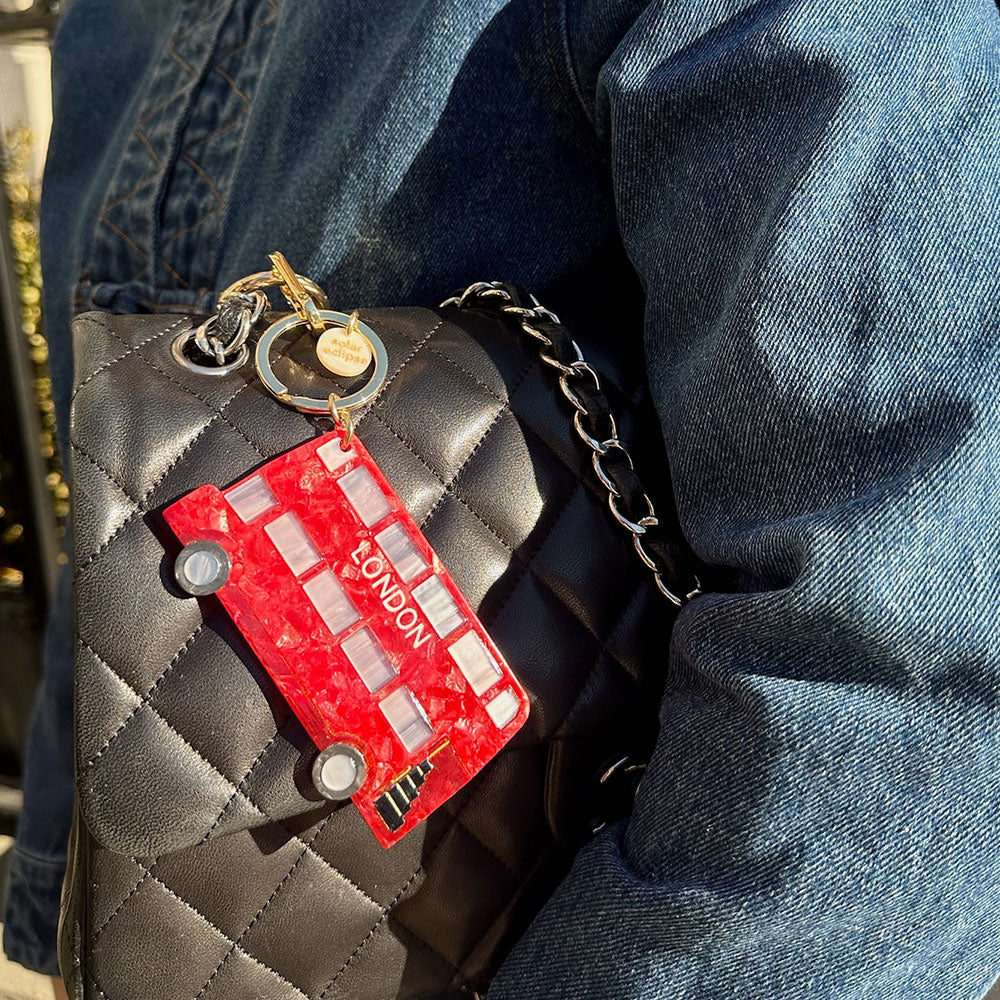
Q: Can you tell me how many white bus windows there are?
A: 11